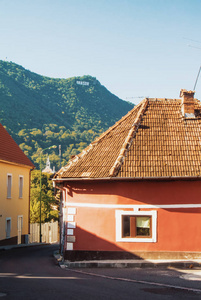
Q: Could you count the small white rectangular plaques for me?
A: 6